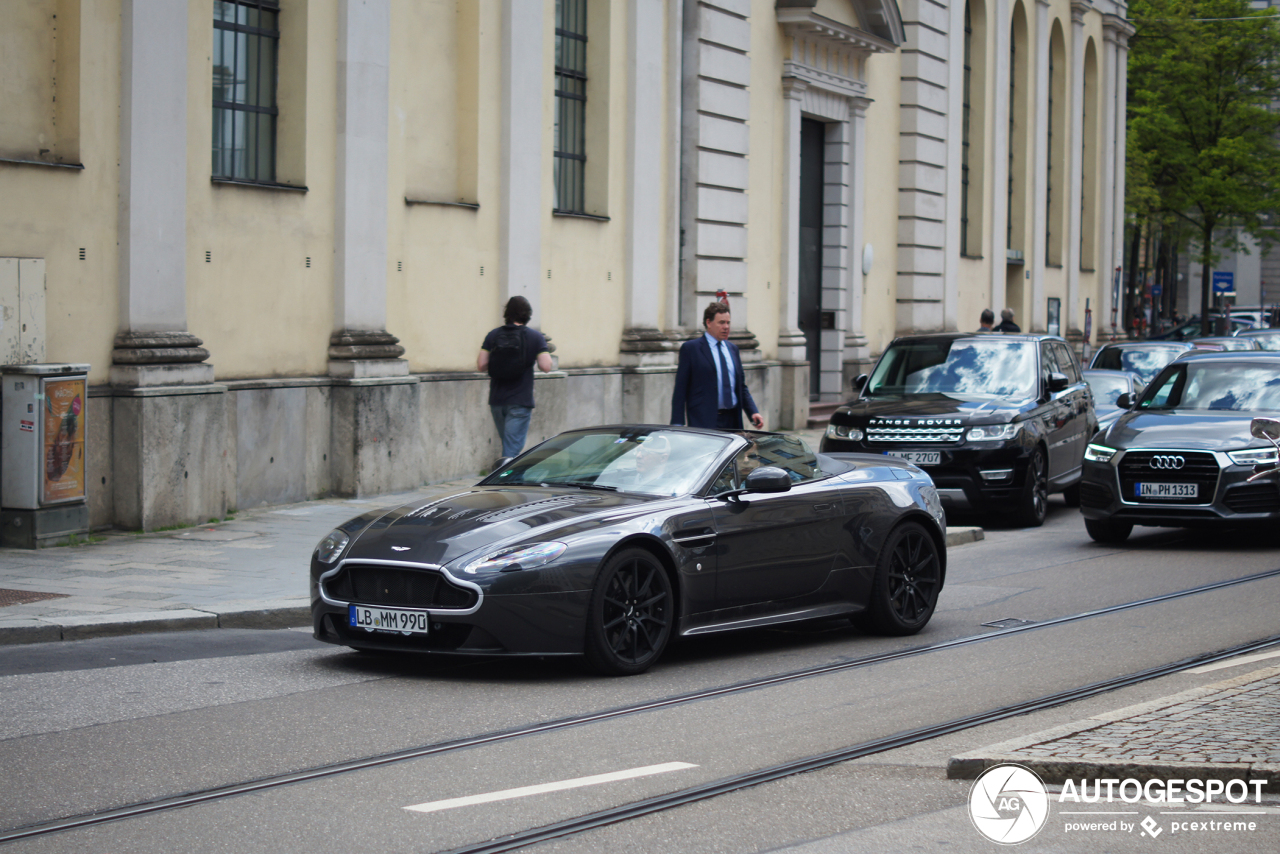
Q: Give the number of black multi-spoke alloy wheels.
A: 2